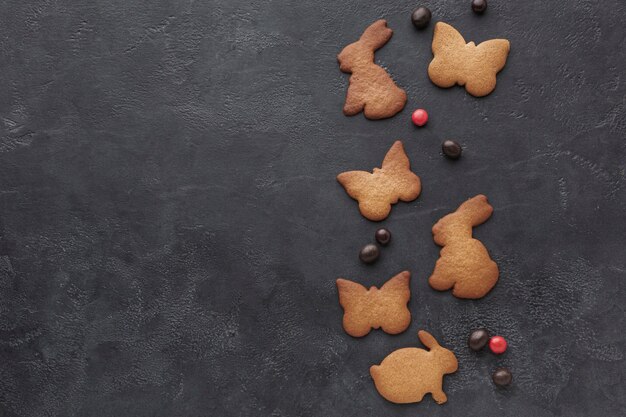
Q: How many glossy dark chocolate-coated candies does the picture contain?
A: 7